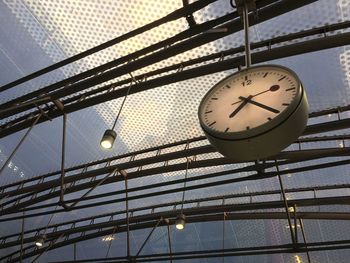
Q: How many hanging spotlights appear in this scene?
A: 3